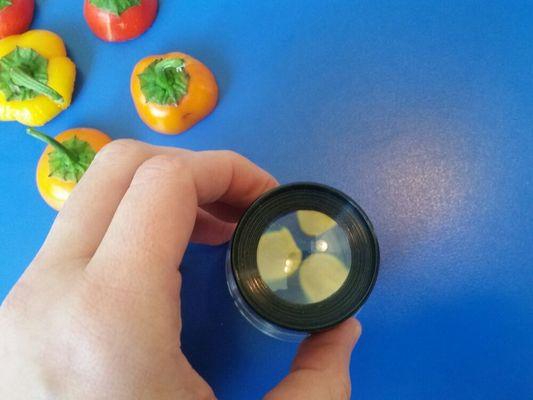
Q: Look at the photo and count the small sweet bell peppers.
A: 5